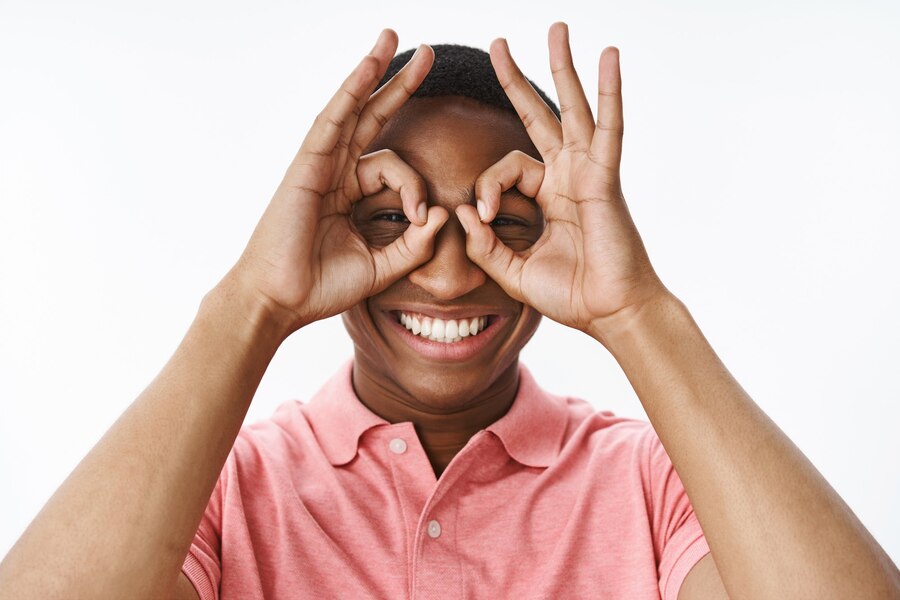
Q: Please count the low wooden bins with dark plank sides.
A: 0